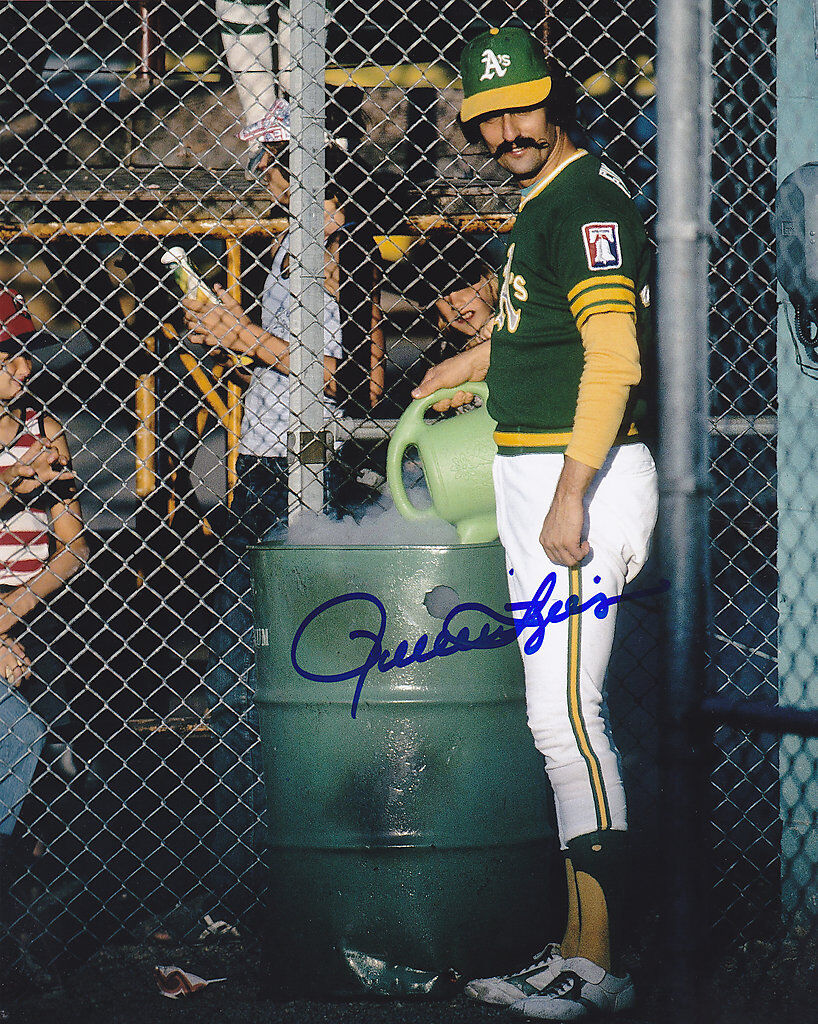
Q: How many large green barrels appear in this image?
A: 1